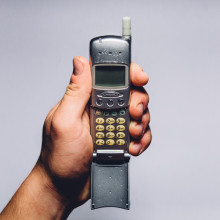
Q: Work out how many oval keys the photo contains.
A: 12